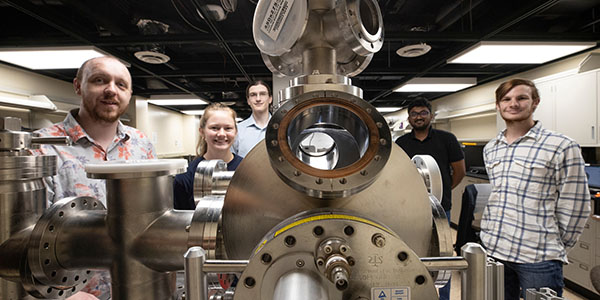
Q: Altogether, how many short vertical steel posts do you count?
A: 2